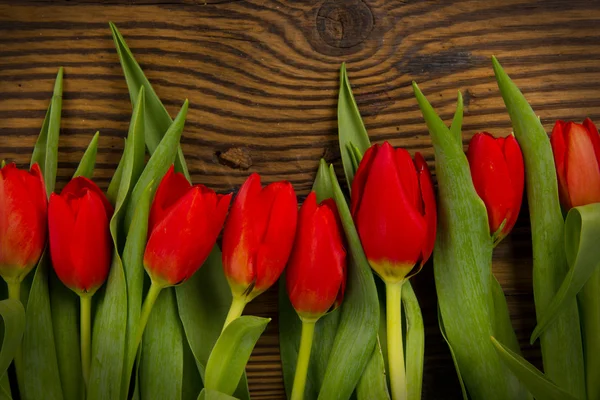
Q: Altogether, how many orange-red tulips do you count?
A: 8